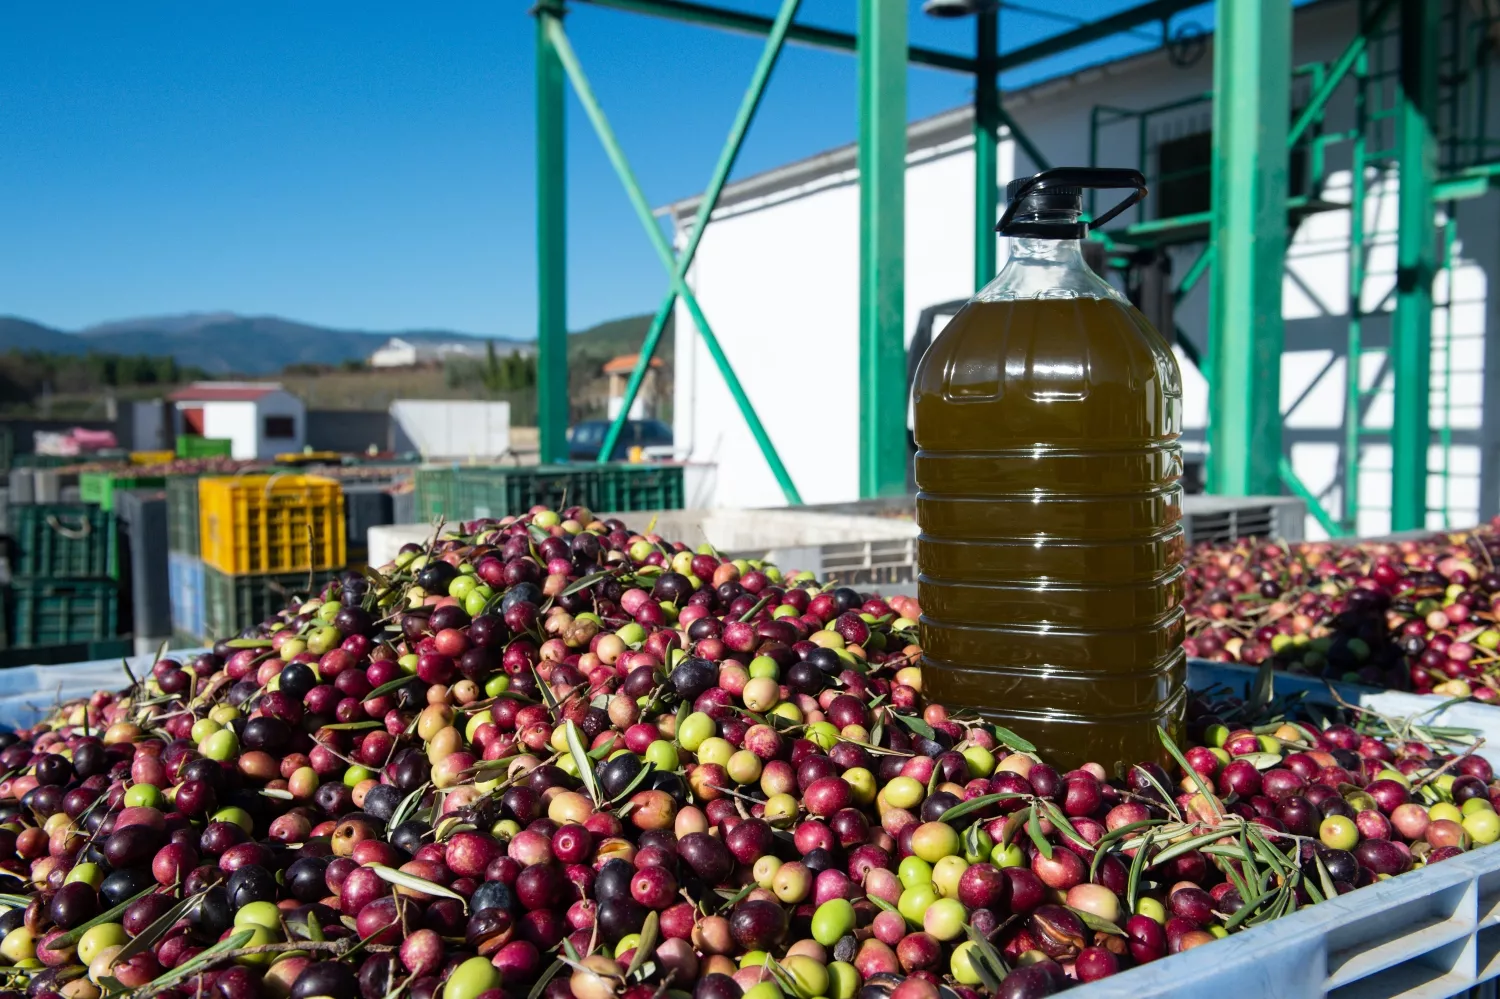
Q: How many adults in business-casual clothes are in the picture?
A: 0